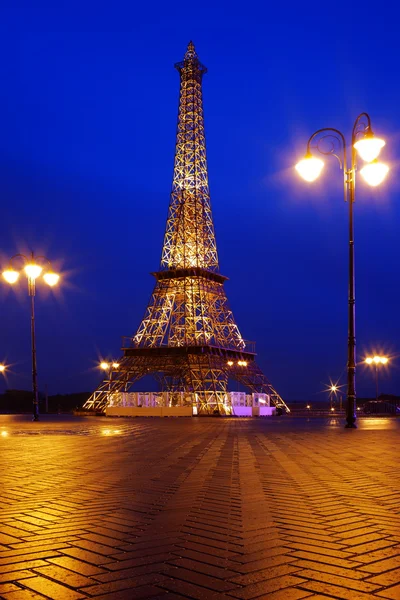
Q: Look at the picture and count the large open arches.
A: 2